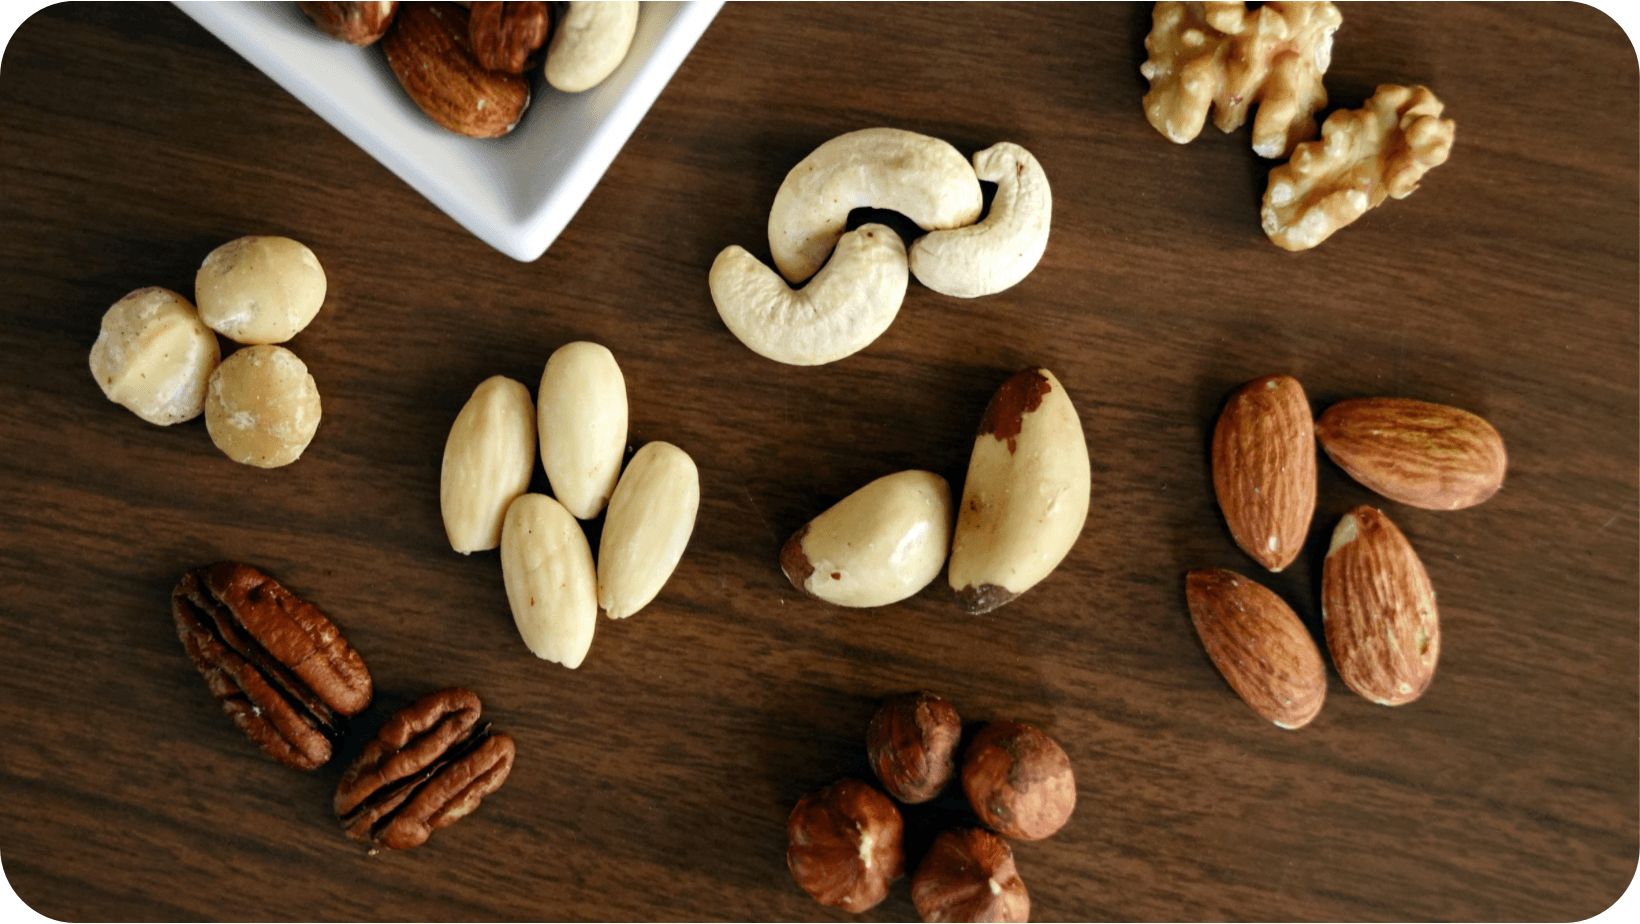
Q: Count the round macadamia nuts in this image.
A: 3